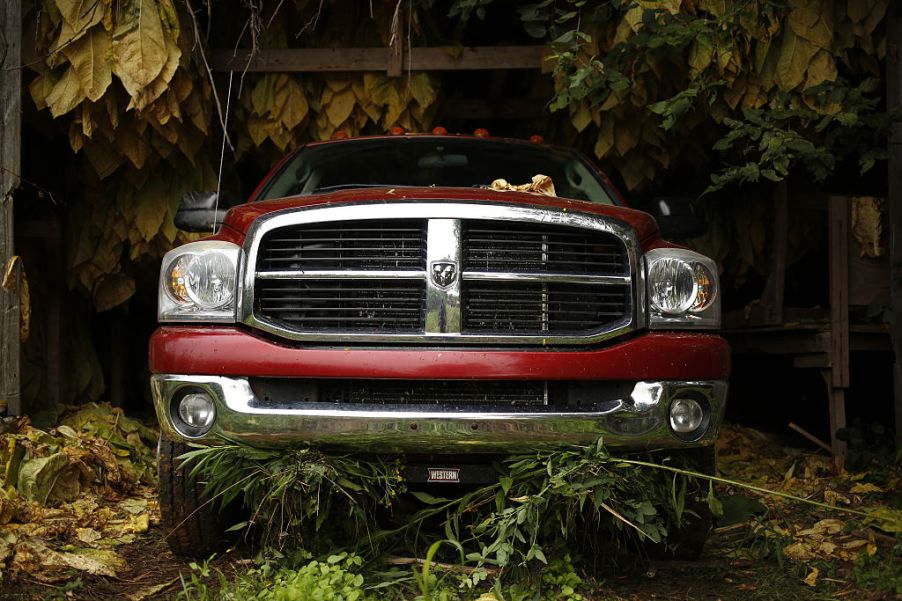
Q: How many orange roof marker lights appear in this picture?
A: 5